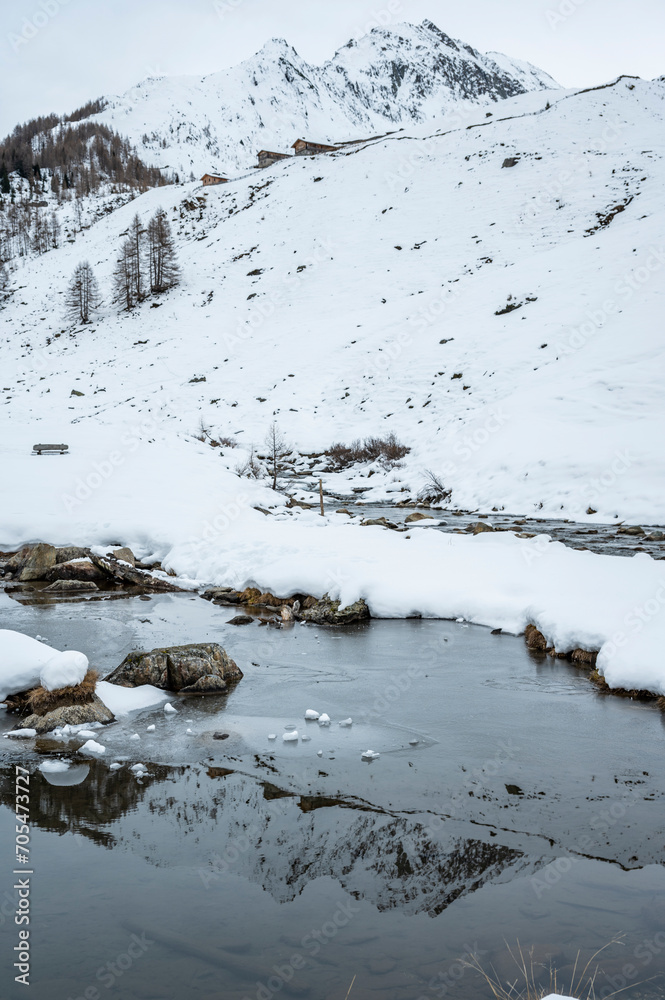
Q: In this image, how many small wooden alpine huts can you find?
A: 3